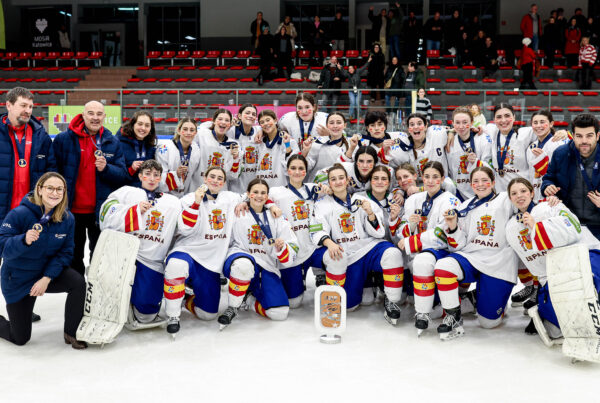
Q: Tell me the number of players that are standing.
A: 11